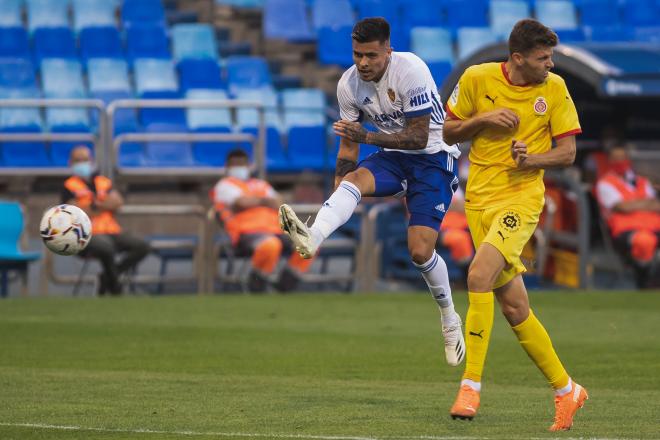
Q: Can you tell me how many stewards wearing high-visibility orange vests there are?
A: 4